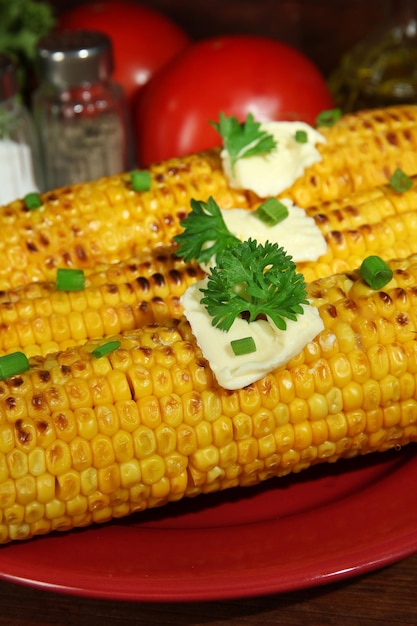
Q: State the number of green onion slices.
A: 11